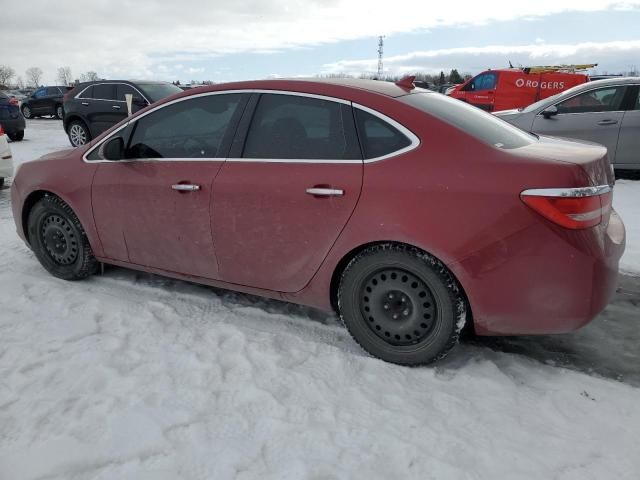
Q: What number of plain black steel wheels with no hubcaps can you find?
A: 2